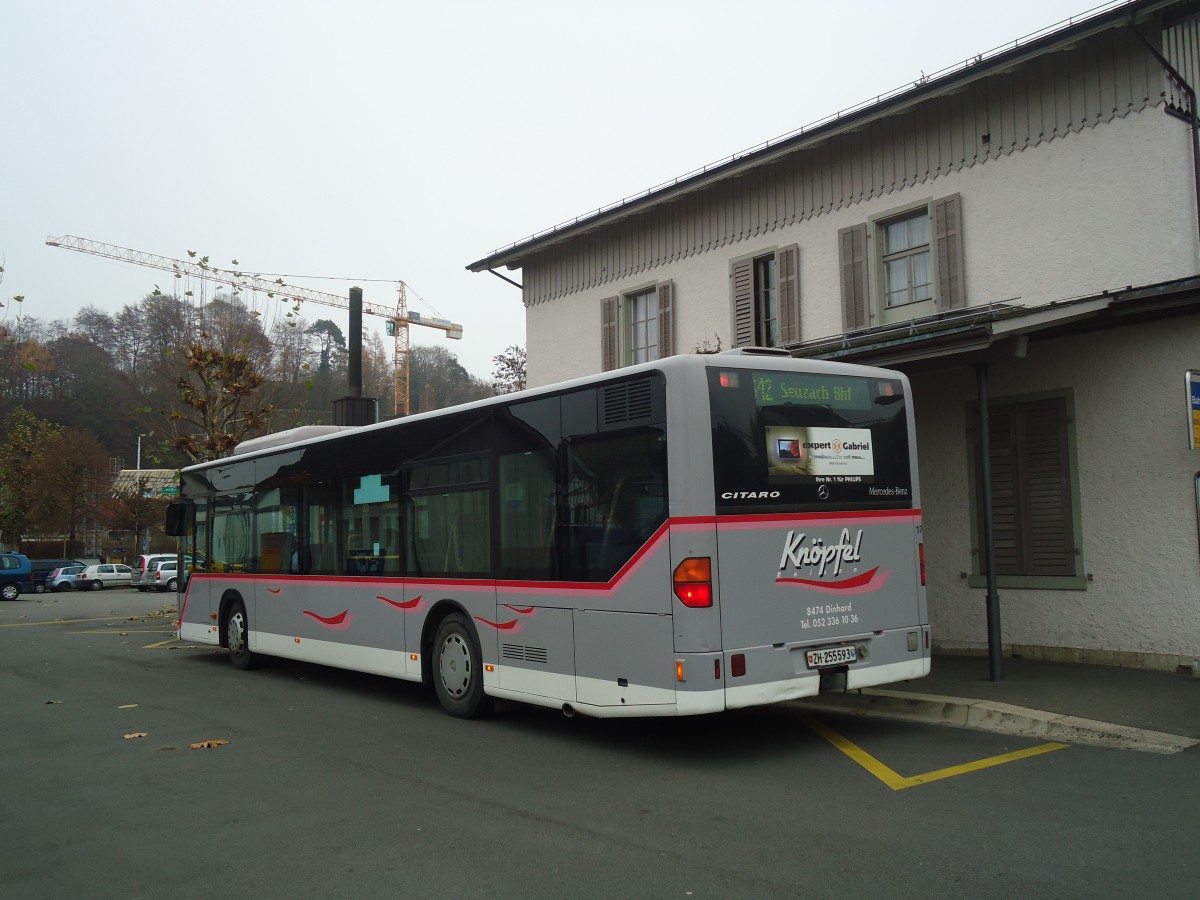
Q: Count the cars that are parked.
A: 6